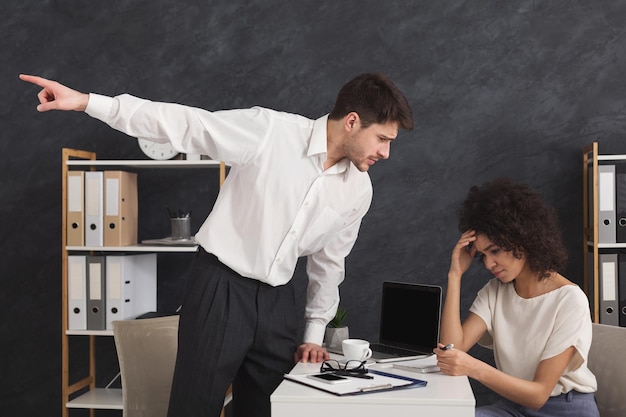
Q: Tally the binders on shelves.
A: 10